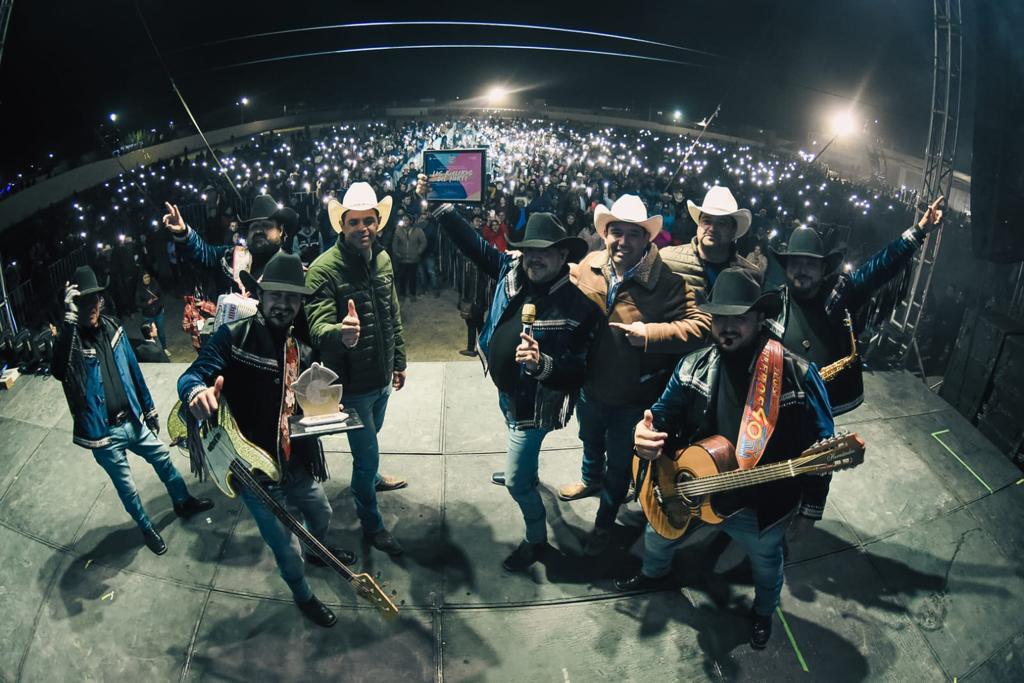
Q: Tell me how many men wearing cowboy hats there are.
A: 9